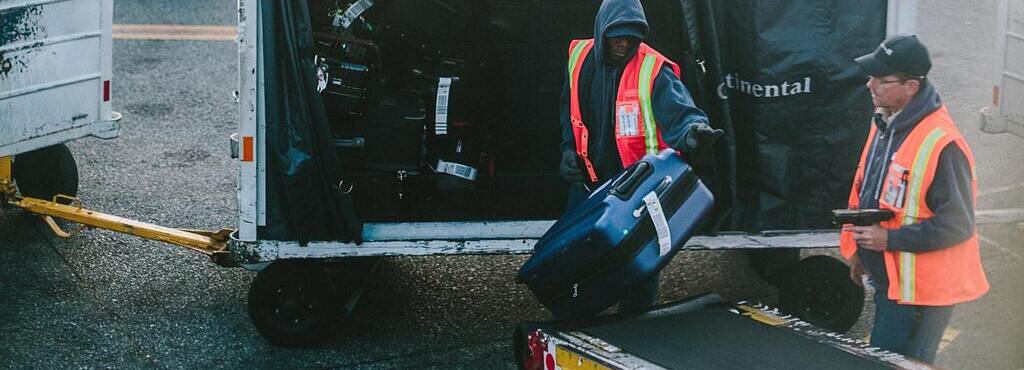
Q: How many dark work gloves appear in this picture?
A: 2